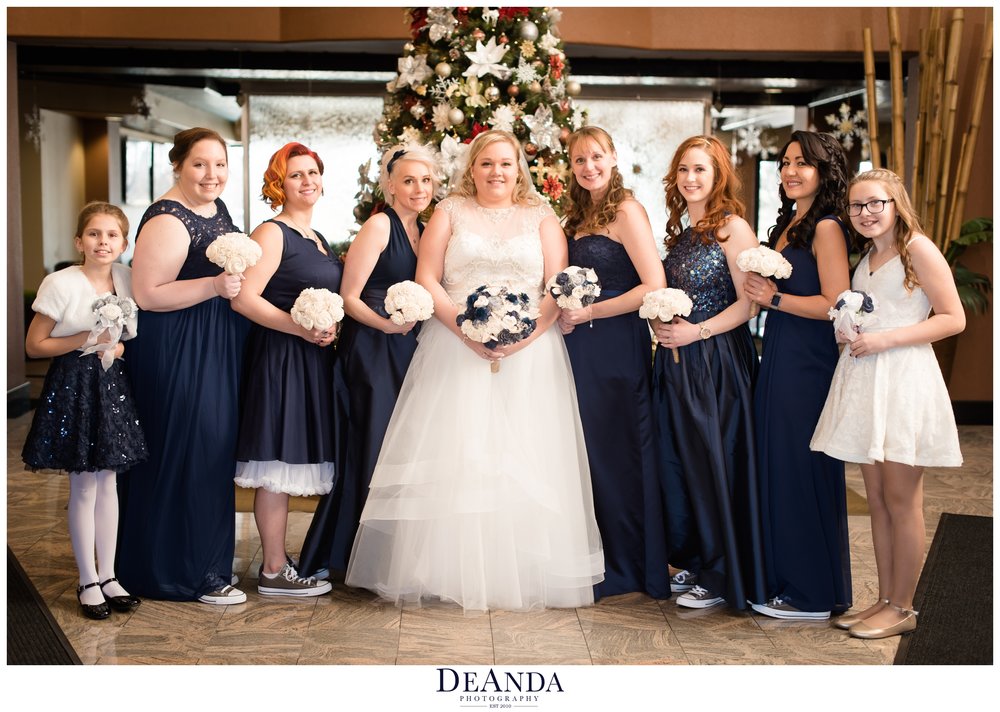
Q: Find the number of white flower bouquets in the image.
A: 5